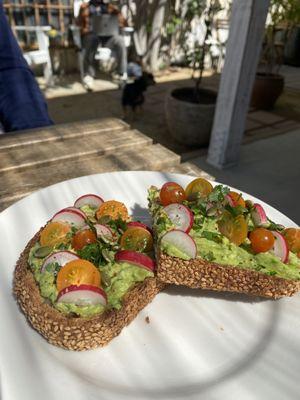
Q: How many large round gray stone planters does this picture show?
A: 1